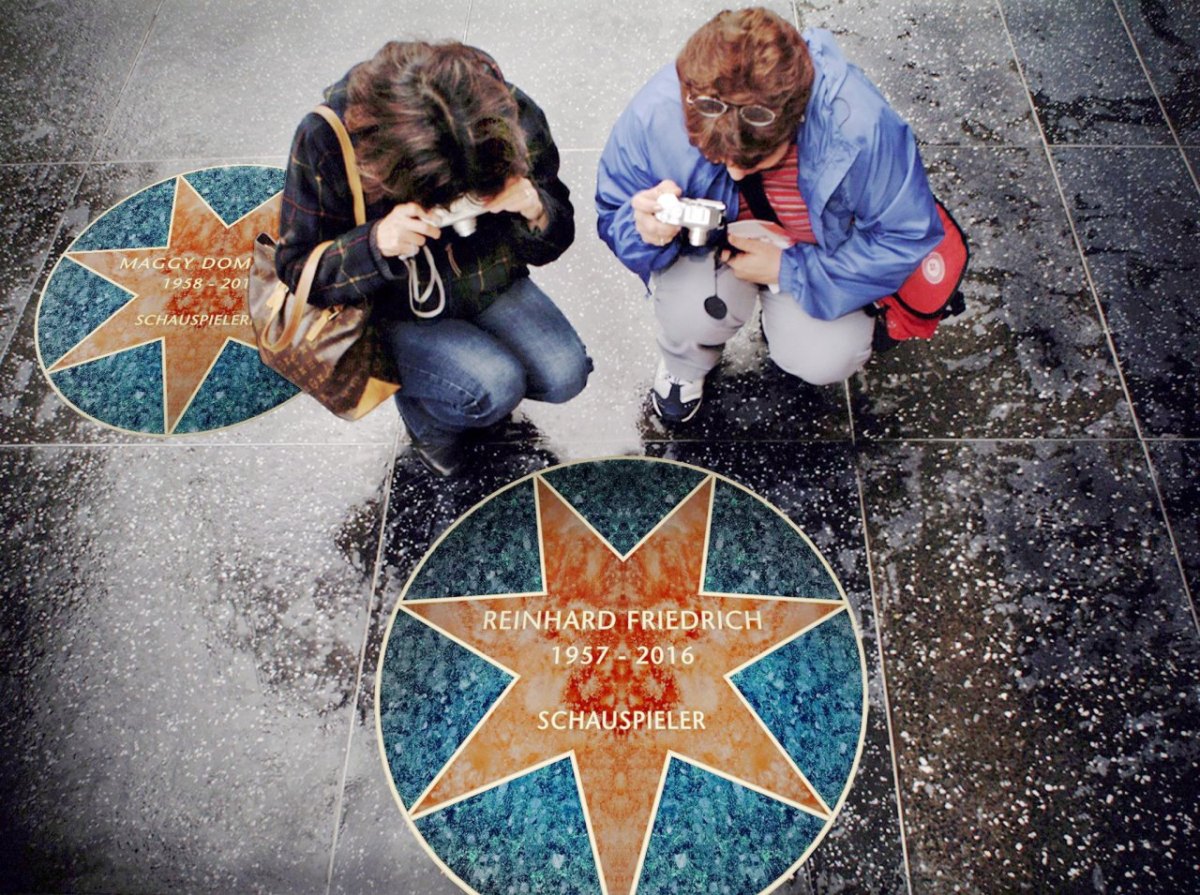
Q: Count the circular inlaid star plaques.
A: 2